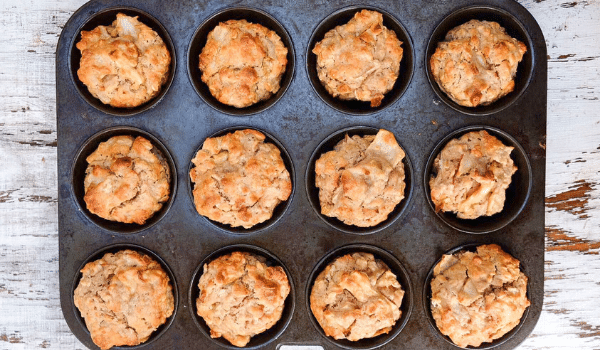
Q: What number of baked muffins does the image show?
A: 12